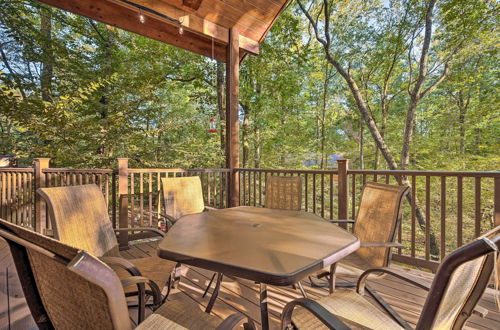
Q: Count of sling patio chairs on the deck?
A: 6